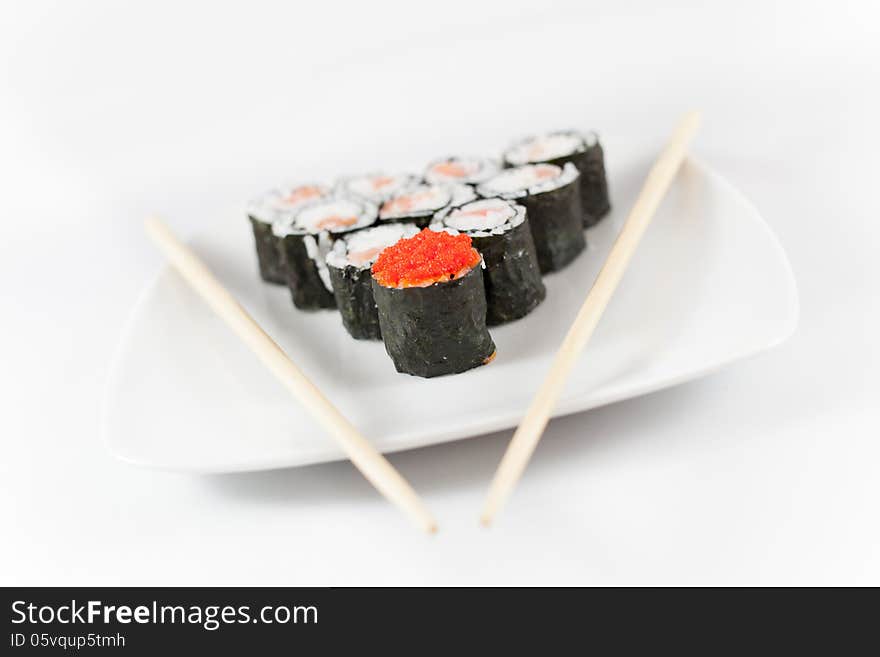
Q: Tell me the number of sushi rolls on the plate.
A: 10